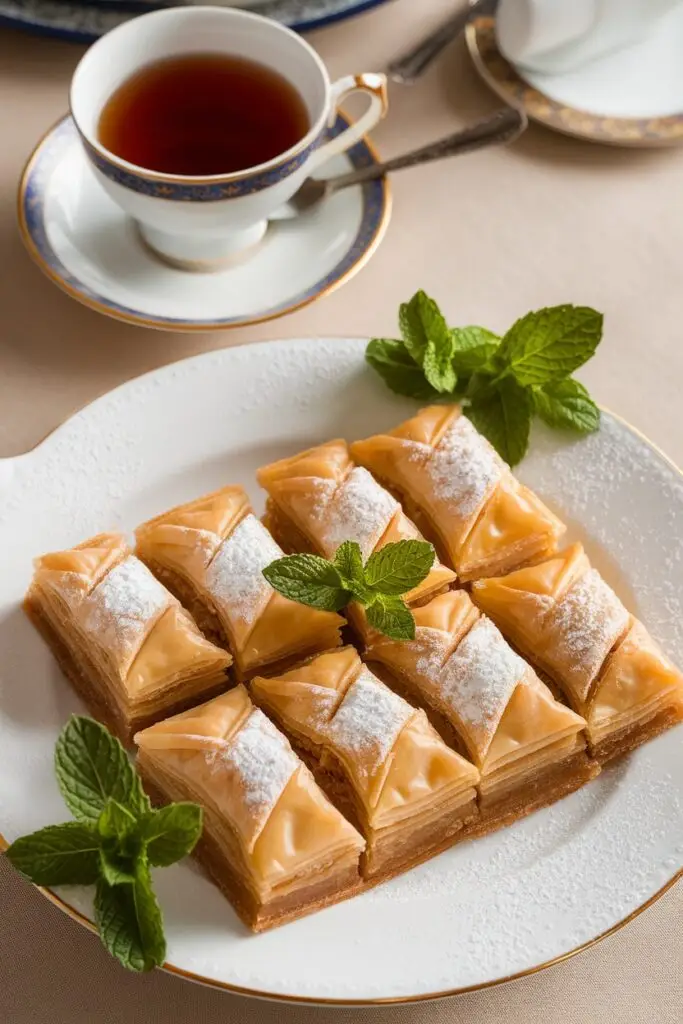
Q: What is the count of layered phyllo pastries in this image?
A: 8